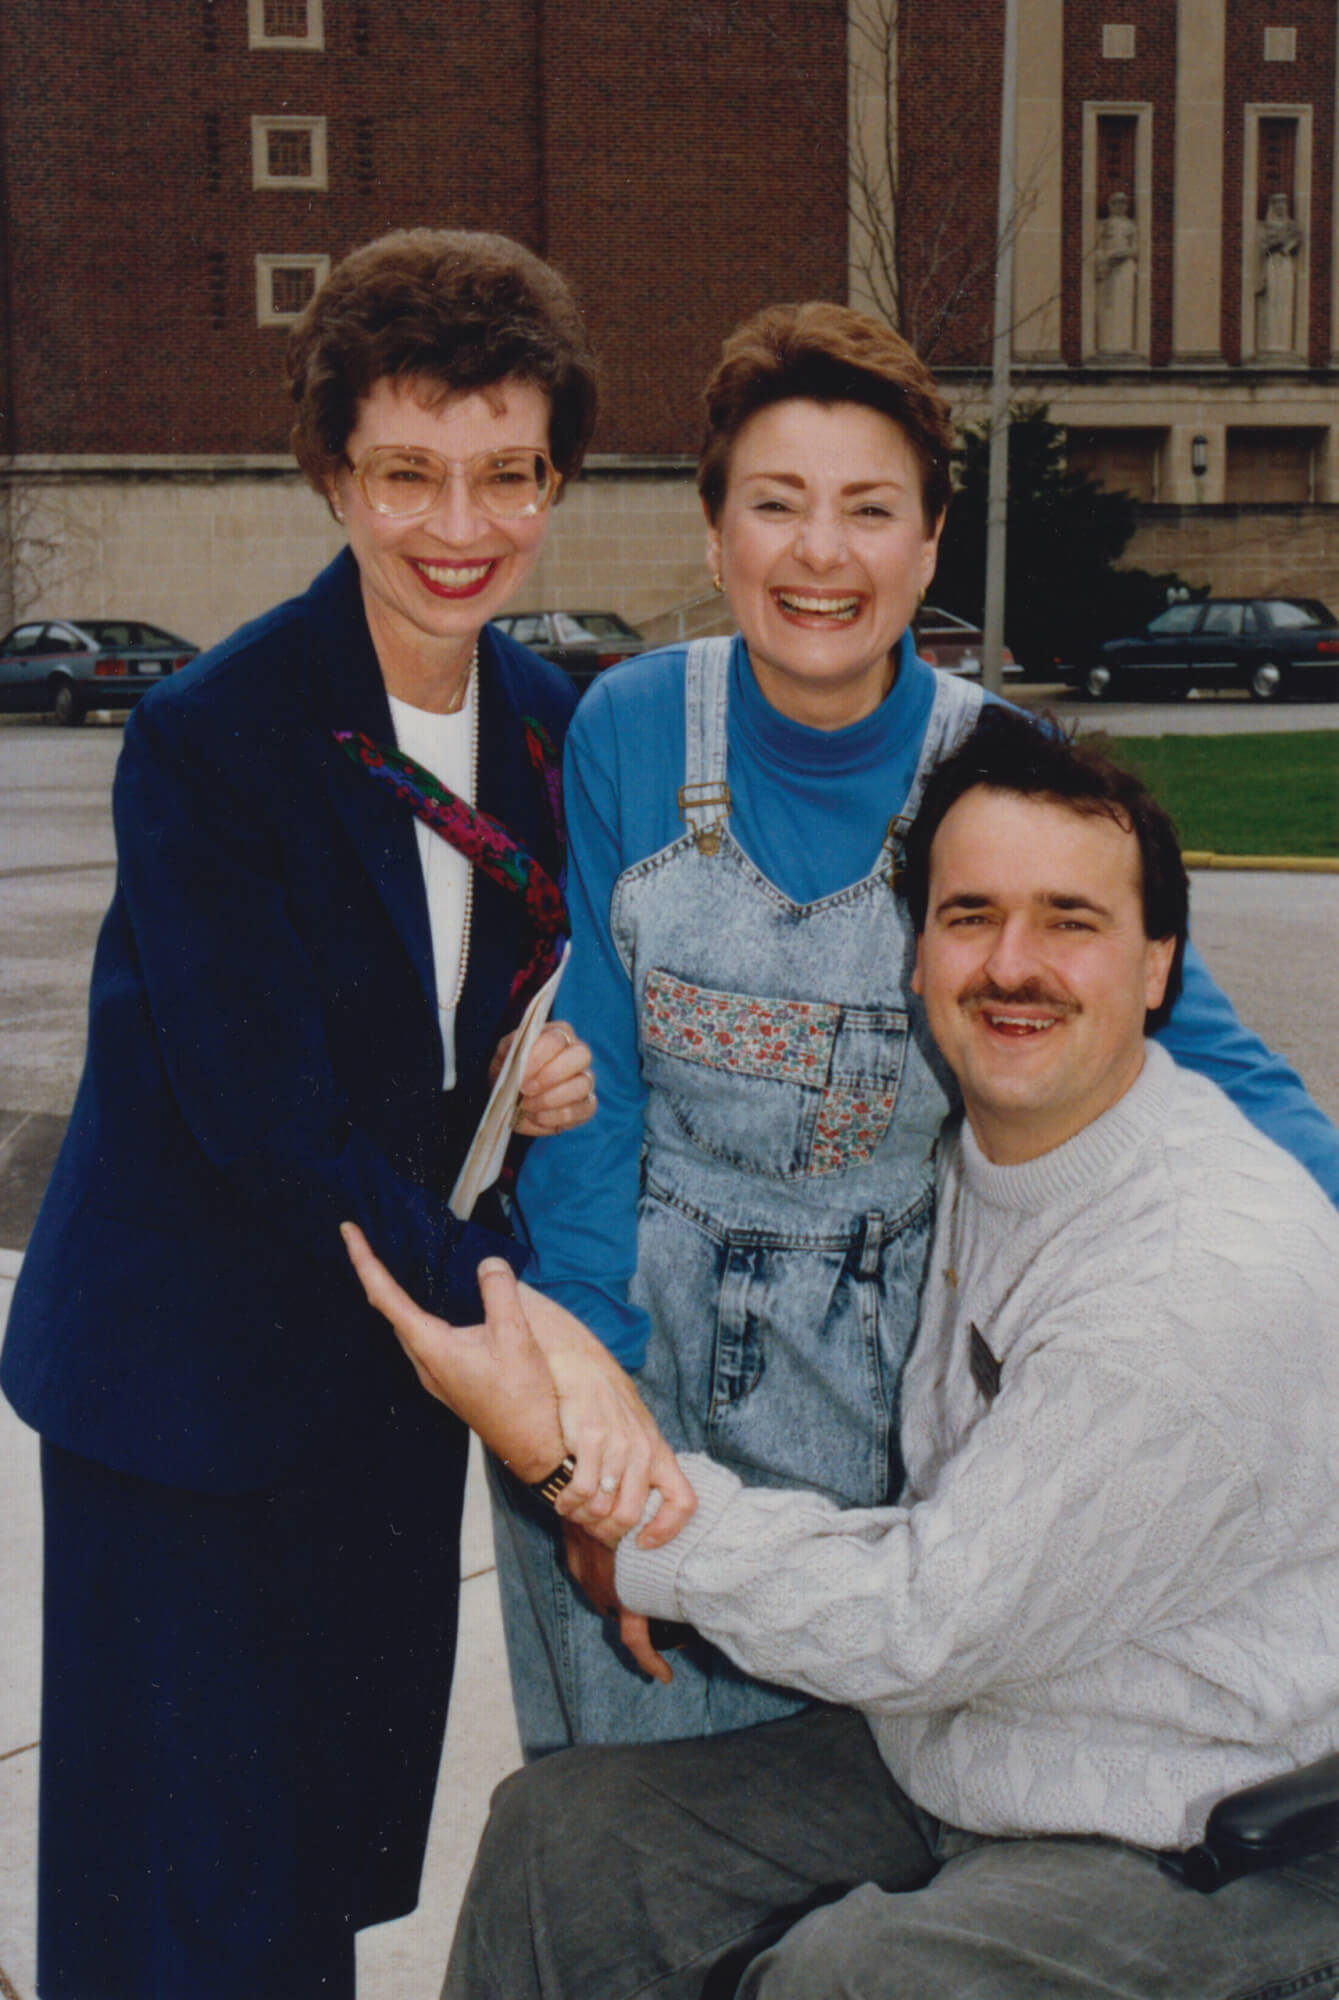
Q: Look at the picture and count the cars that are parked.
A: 4